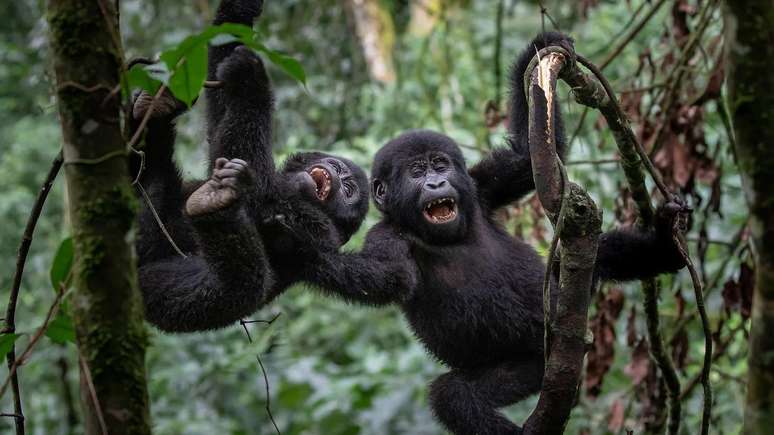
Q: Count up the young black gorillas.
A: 2